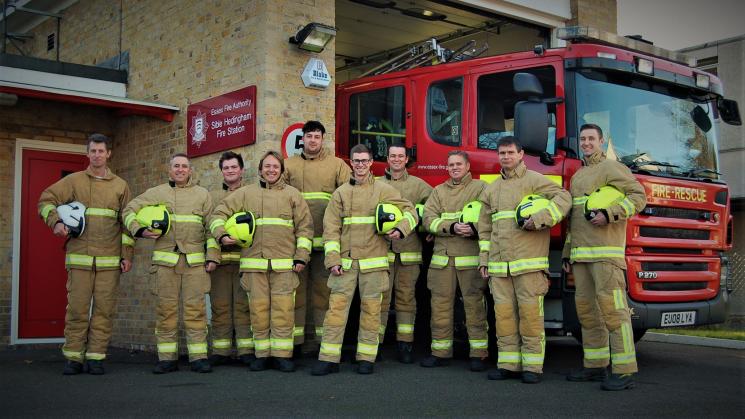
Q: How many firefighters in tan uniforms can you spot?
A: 10